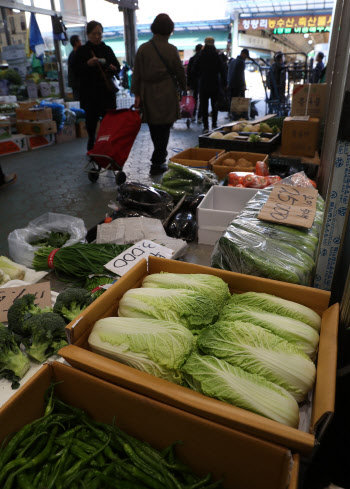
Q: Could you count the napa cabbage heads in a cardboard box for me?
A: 7